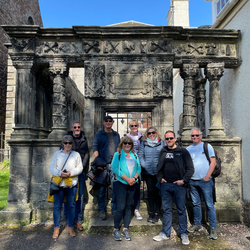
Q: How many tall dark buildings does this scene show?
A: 1